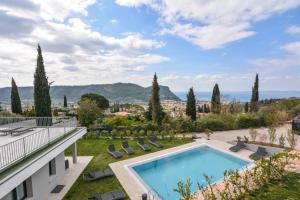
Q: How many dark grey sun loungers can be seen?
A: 8